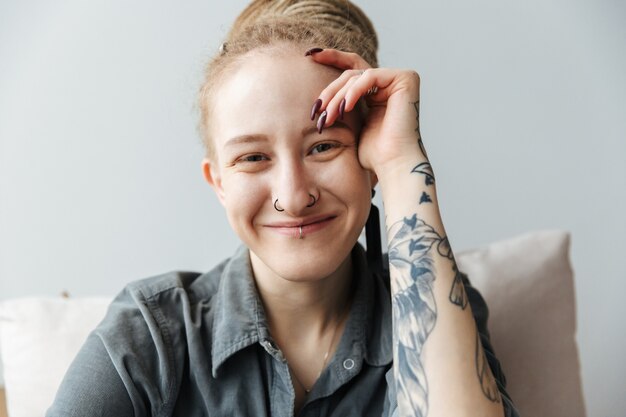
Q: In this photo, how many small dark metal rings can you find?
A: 2